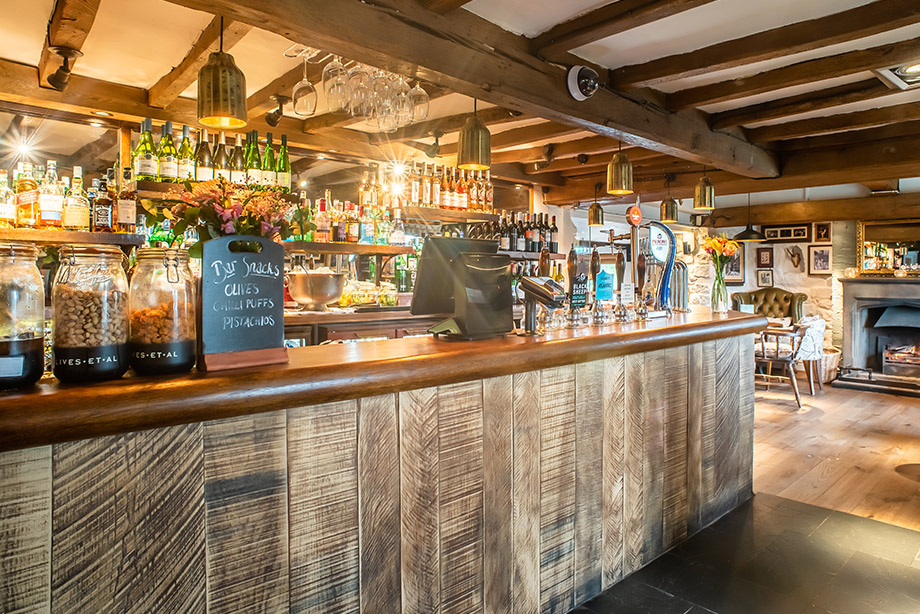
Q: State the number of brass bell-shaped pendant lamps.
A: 6